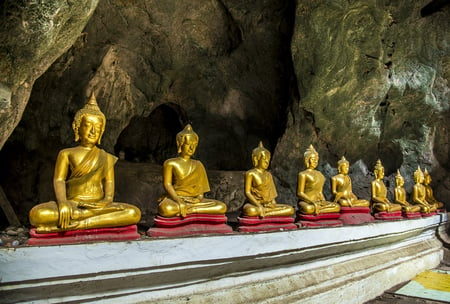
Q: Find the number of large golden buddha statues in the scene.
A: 9